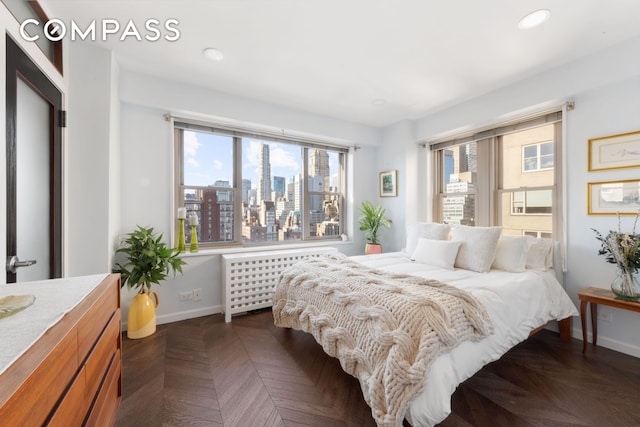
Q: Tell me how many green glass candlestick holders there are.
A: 2